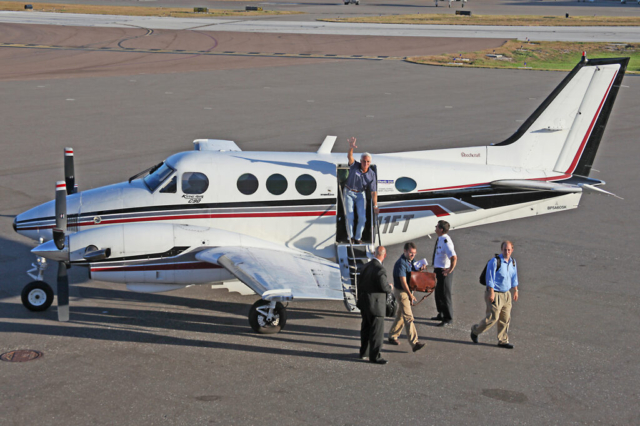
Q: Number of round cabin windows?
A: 4